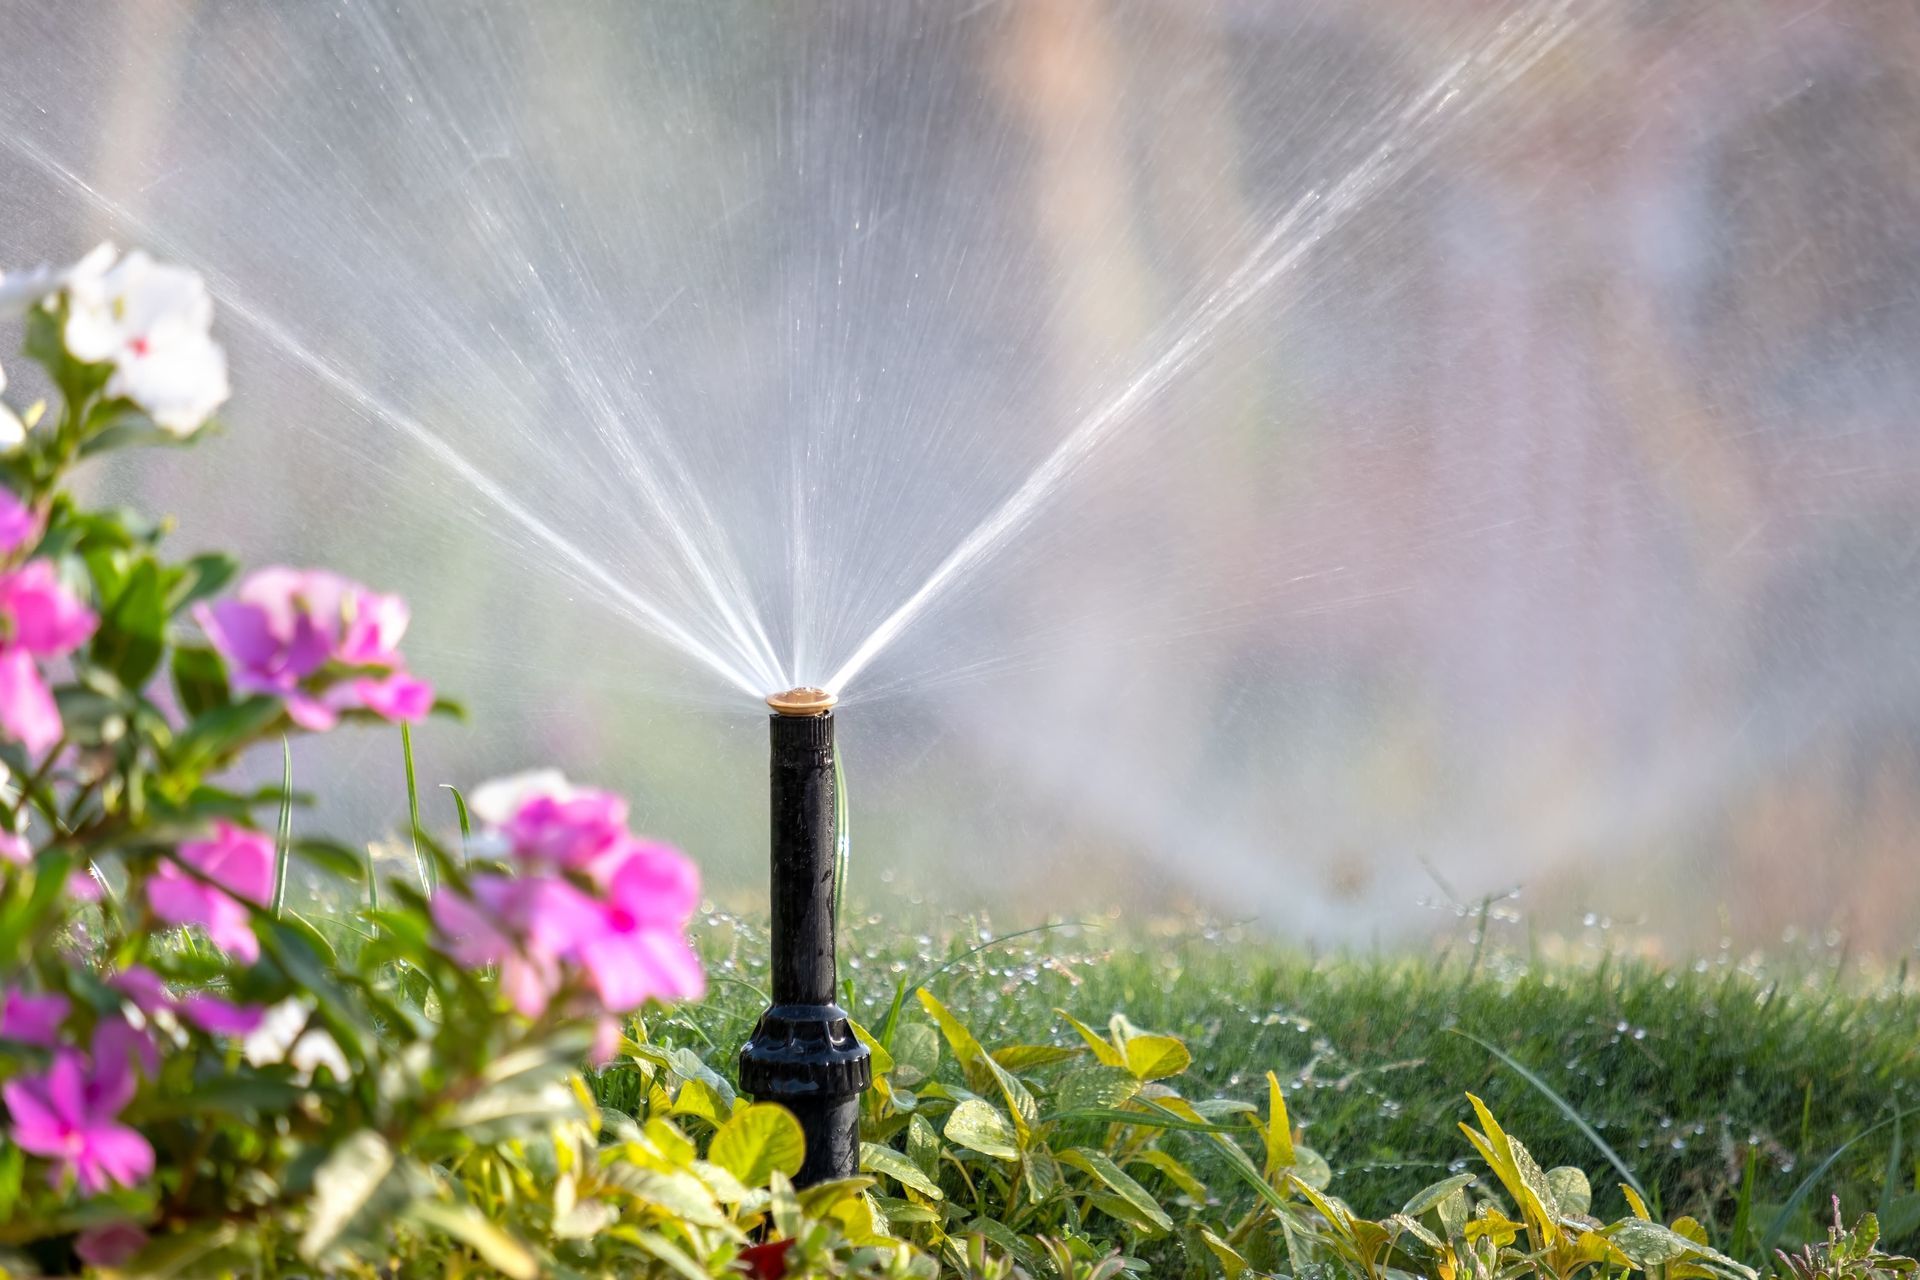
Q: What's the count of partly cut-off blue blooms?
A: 0